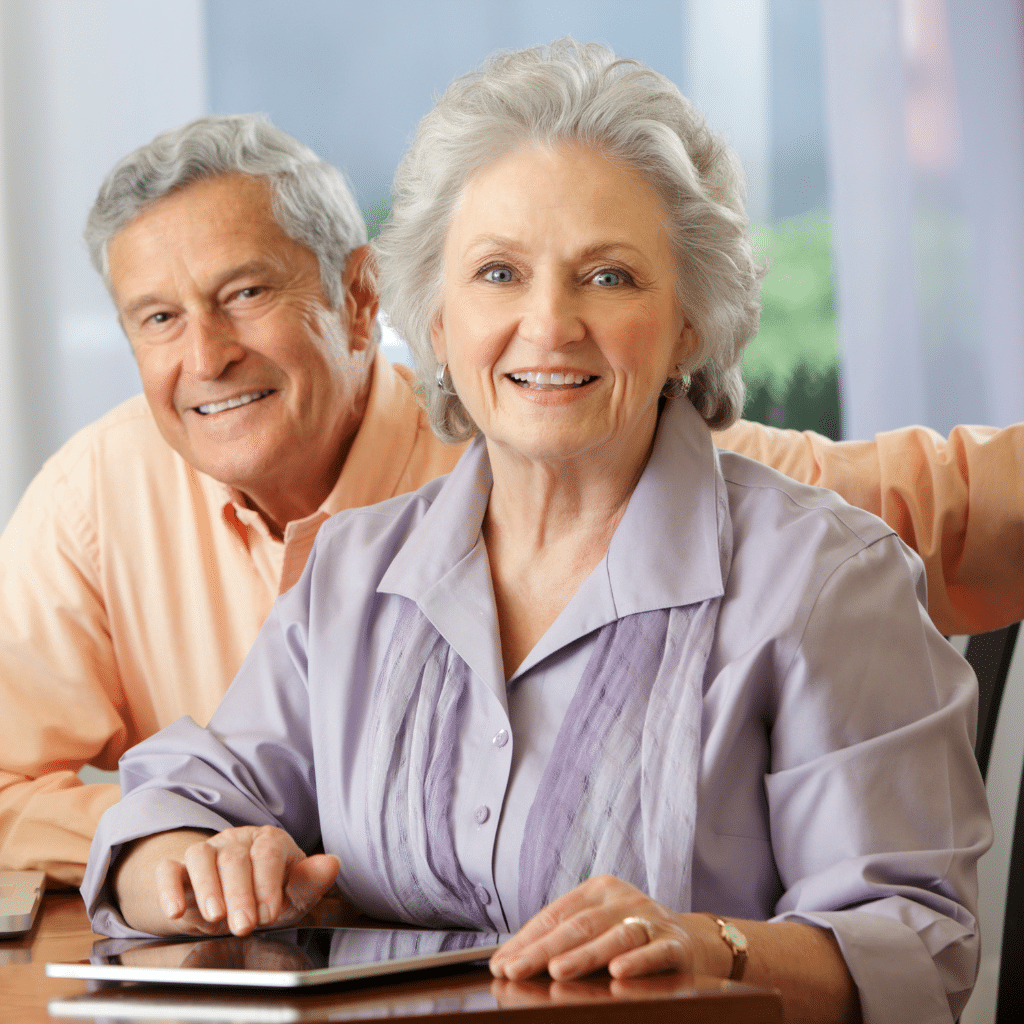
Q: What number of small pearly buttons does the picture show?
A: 3